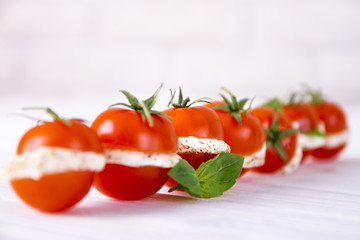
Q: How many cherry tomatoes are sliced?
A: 7